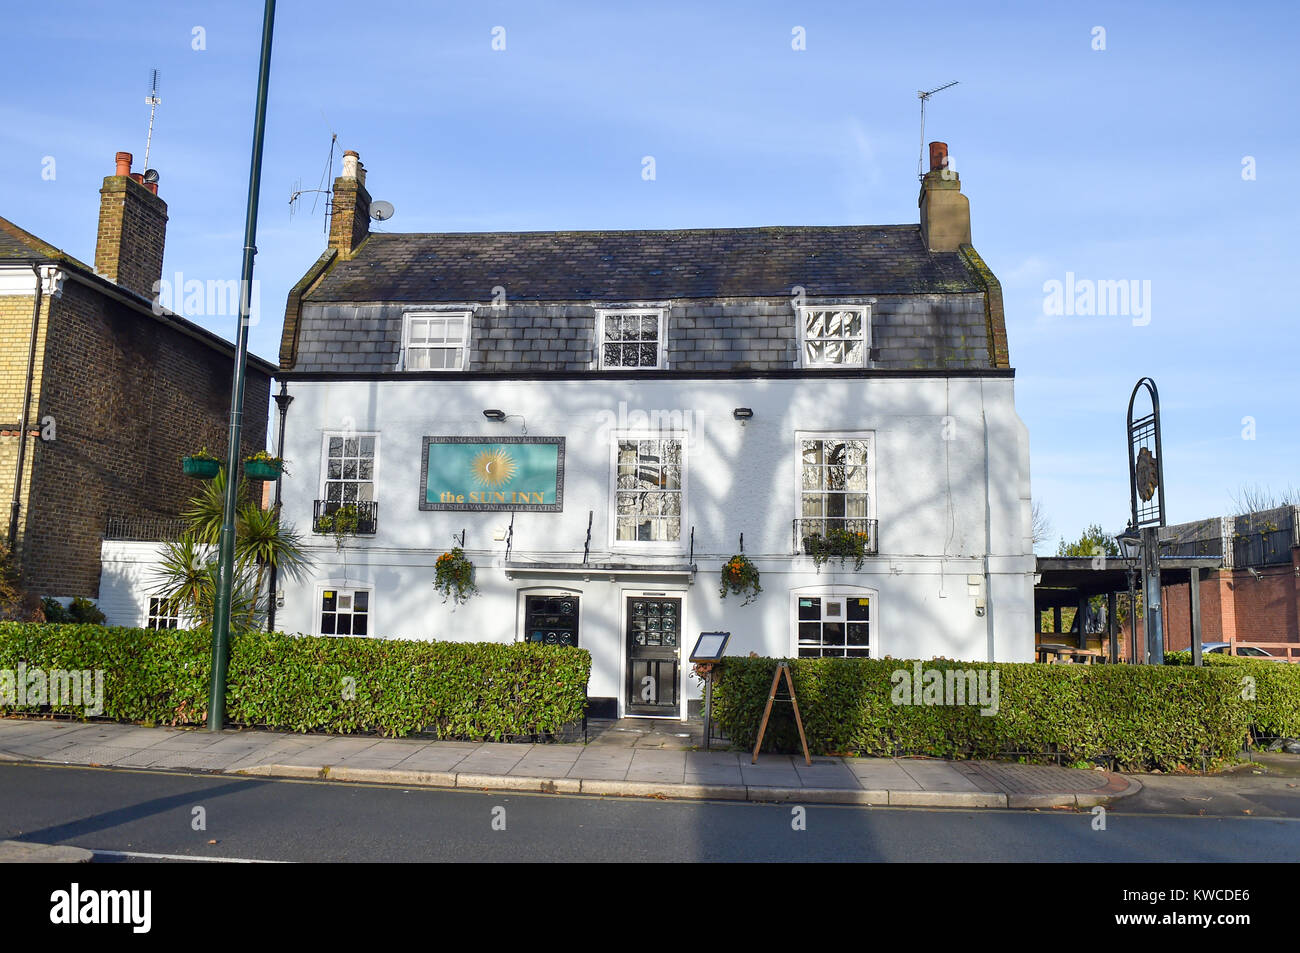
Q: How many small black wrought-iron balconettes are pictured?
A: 2